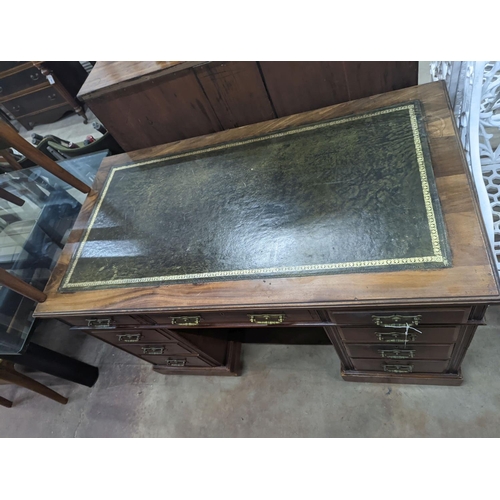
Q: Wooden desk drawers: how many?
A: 9